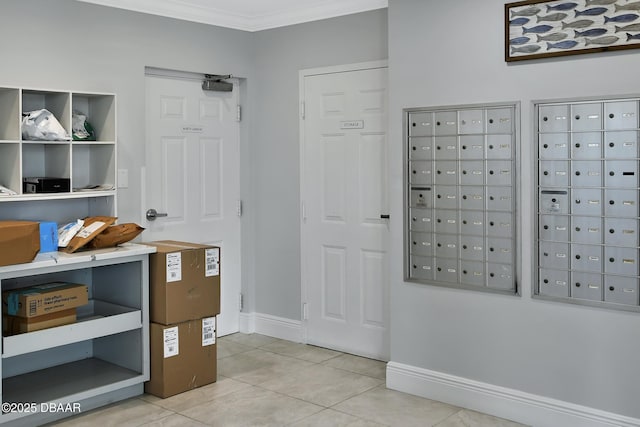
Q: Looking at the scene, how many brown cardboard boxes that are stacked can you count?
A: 2